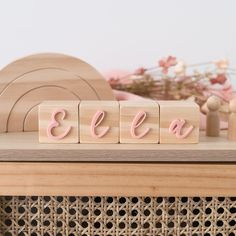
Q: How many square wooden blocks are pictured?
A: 4